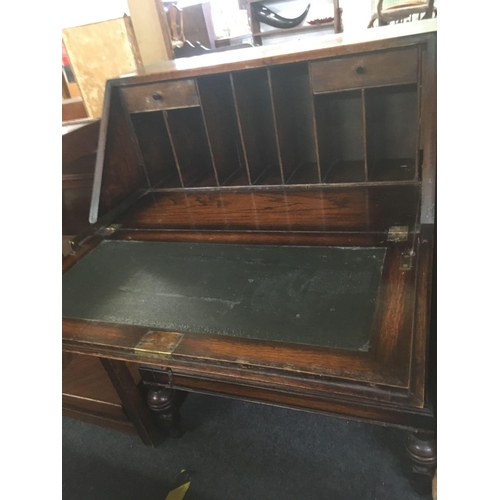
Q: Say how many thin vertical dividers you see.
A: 6